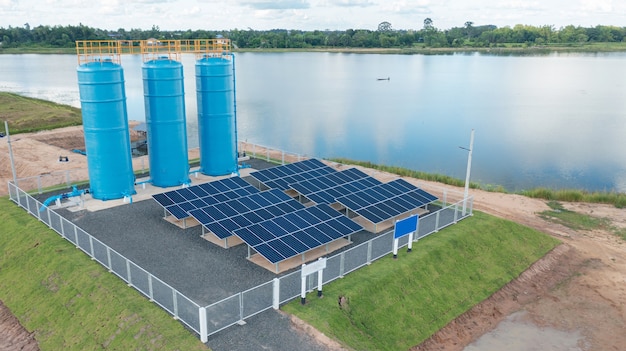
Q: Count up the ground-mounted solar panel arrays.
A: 6